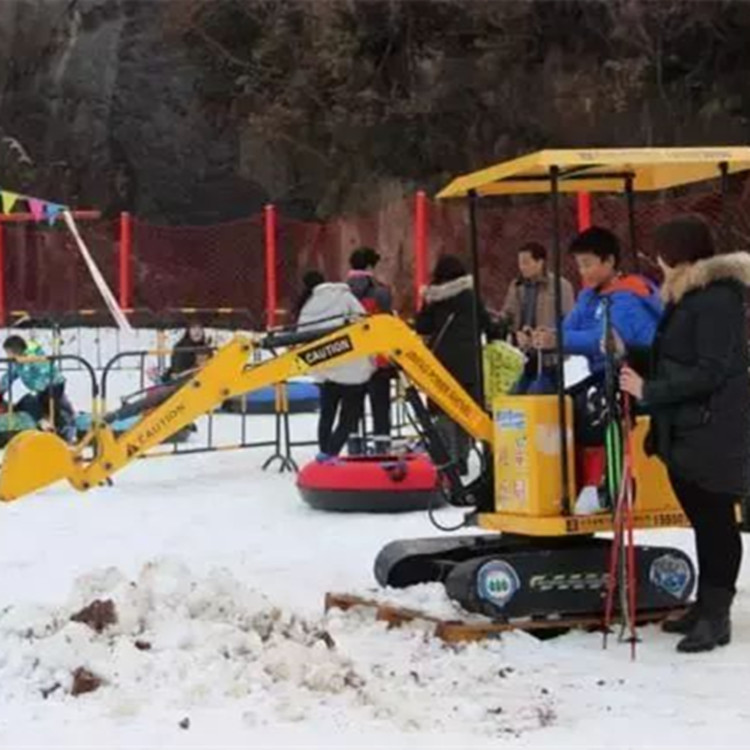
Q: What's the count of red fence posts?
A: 5